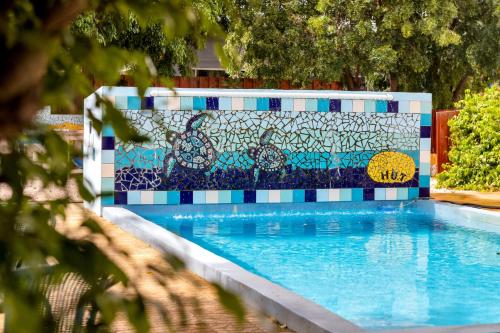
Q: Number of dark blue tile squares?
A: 13